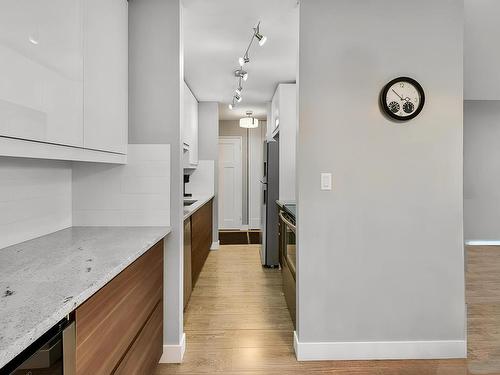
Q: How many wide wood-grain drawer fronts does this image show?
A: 2